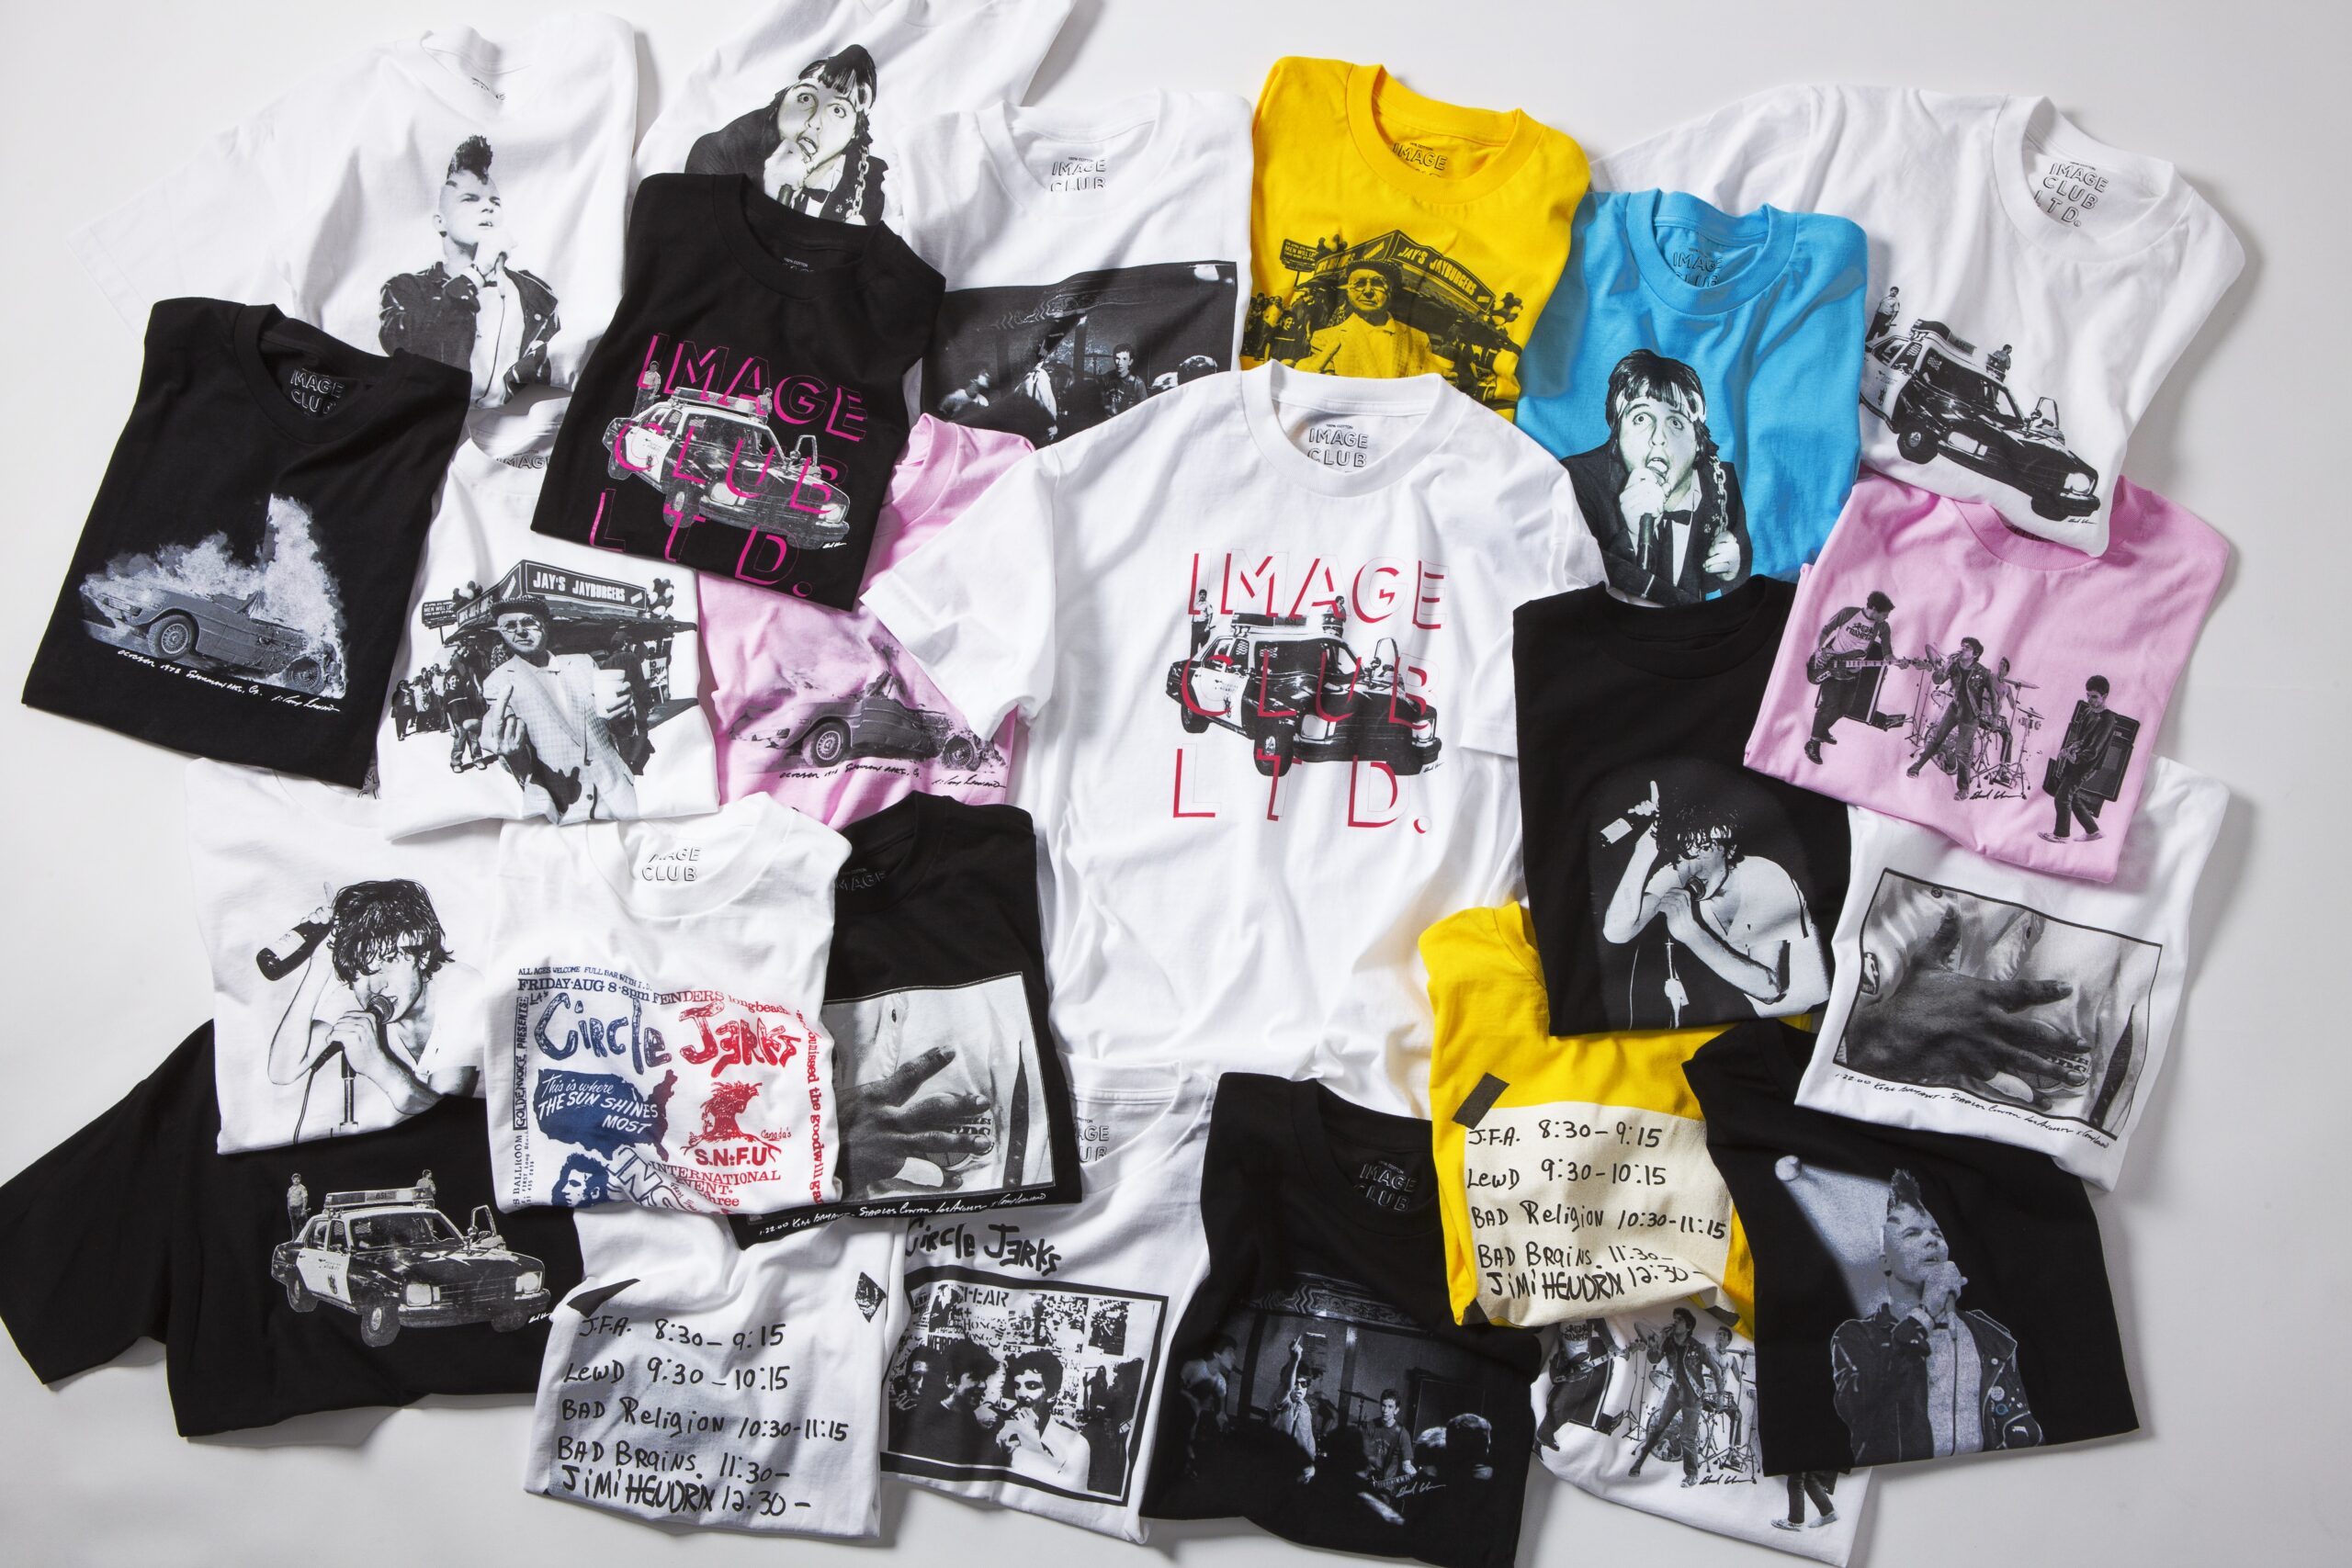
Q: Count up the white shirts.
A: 12